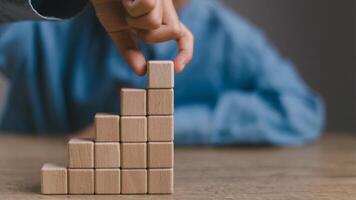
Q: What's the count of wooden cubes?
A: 15